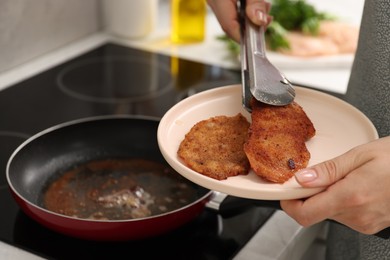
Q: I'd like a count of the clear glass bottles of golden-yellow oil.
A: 1